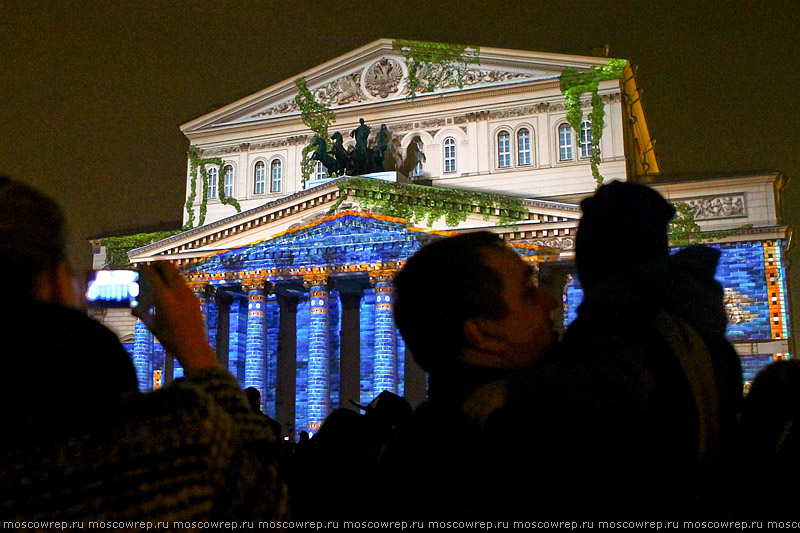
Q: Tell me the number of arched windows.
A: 11